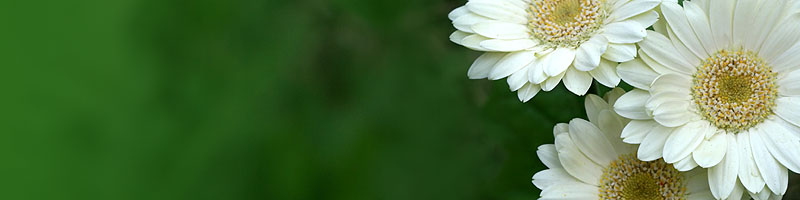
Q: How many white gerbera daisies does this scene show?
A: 3